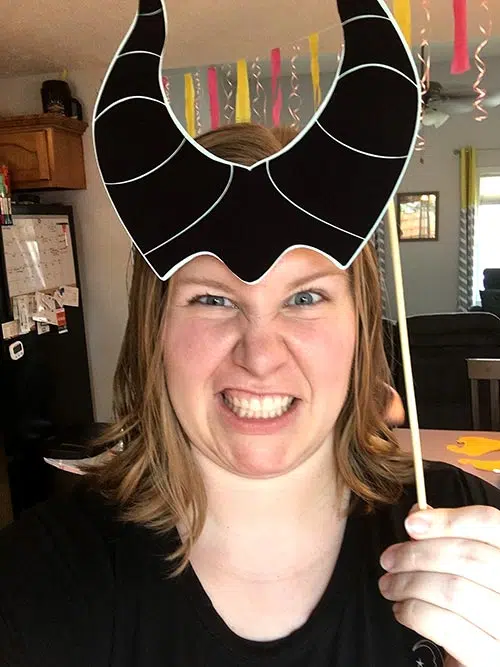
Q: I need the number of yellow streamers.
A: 4